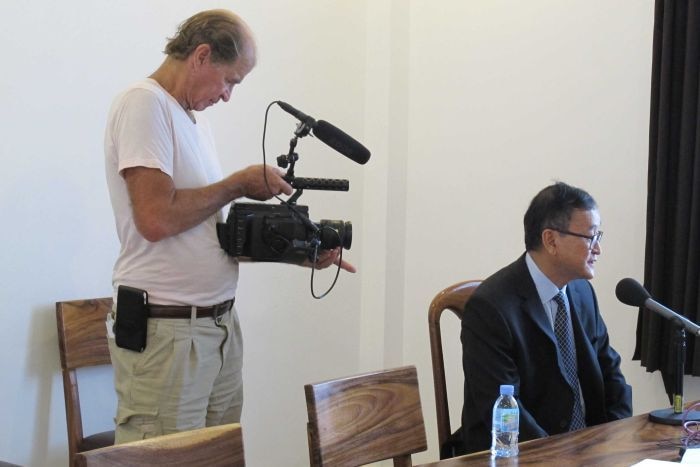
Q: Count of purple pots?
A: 0